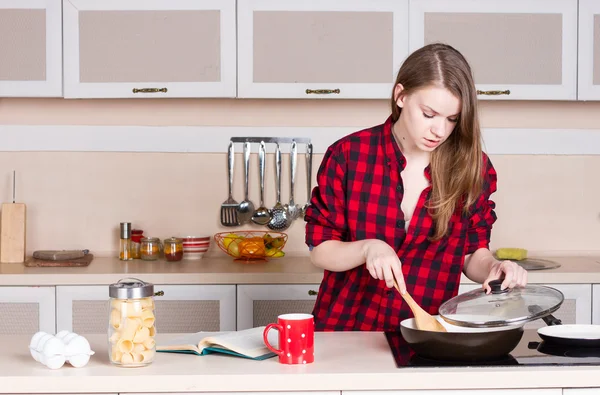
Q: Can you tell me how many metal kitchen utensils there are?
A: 6